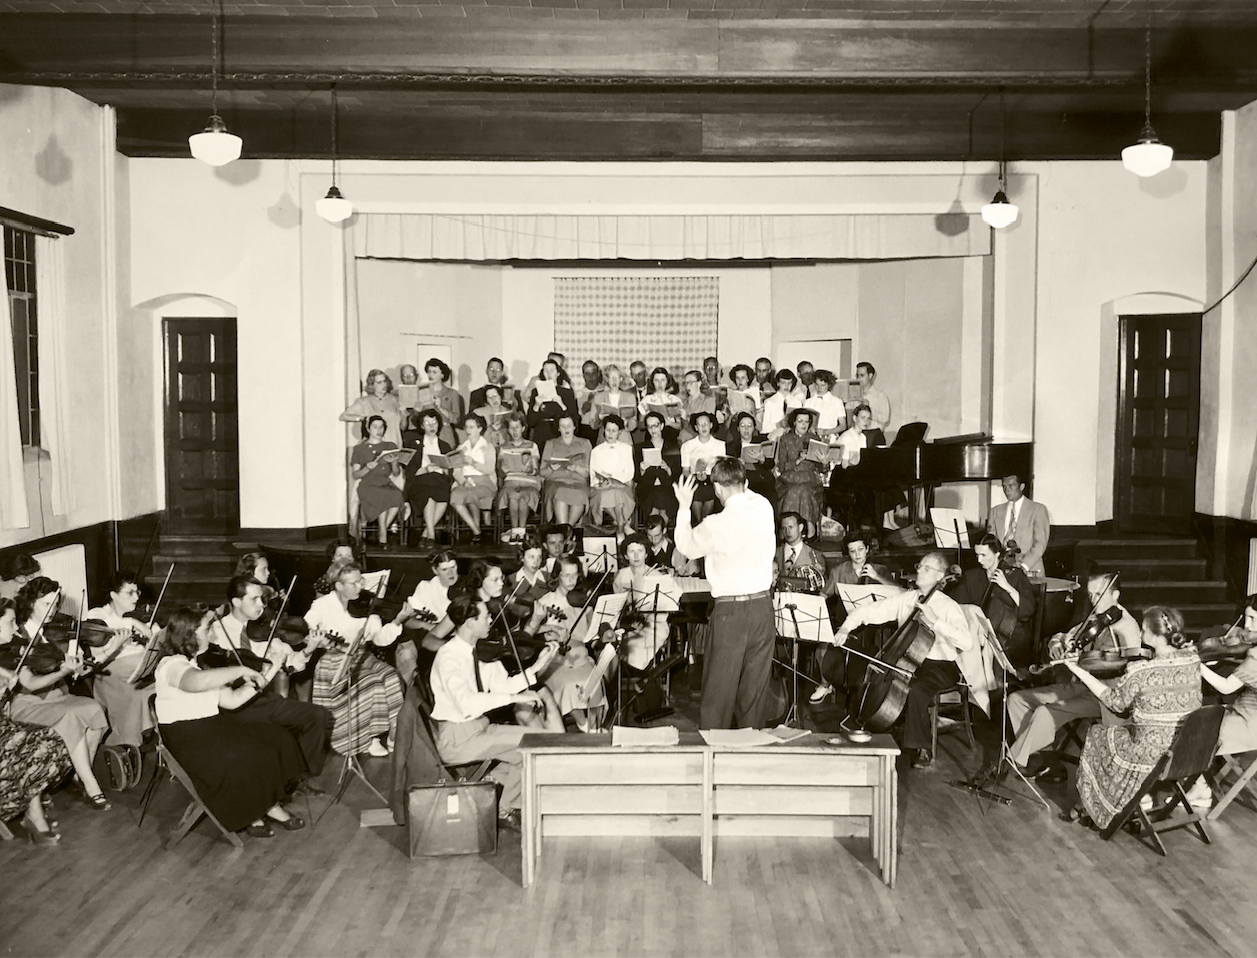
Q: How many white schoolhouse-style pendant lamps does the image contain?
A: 4